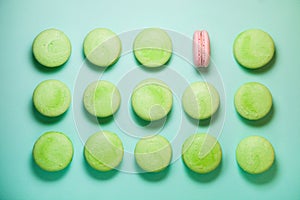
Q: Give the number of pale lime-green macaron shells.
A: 14